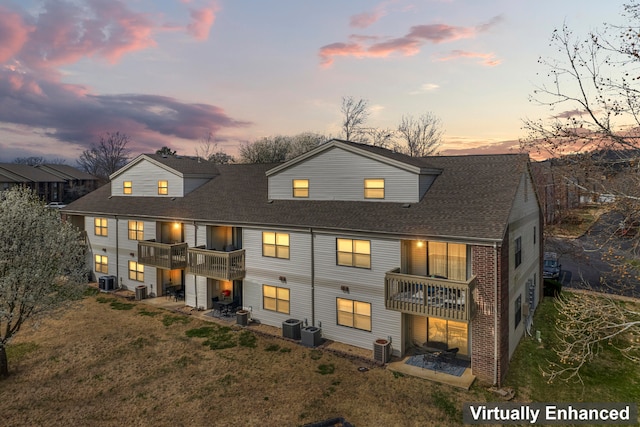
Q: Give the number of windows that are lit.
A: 12